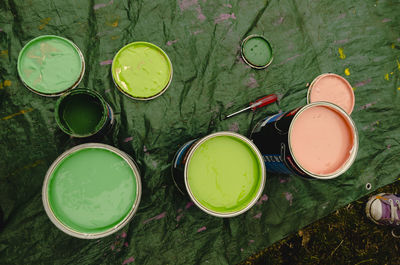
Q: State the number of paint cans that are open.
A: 4